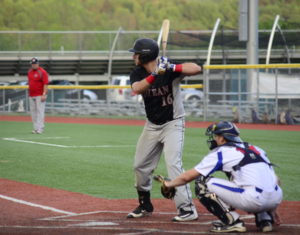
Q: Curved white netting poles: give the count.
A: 4